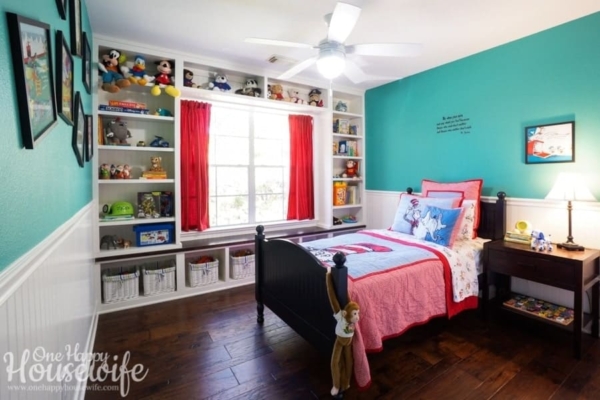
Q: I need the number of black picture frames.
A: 8